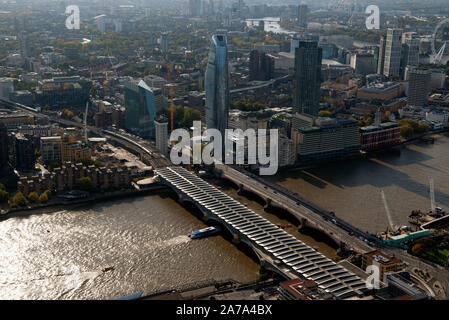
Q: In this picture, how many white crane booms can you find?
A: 3